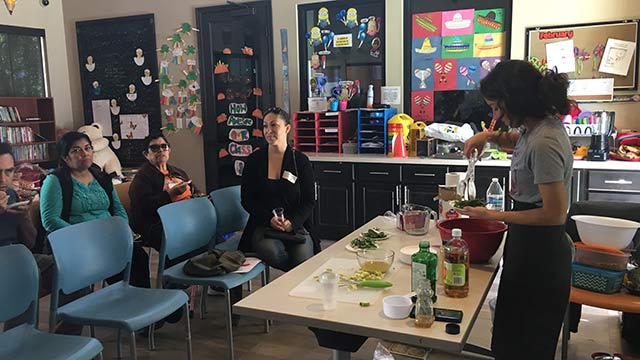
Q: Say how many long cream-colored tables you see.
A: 1